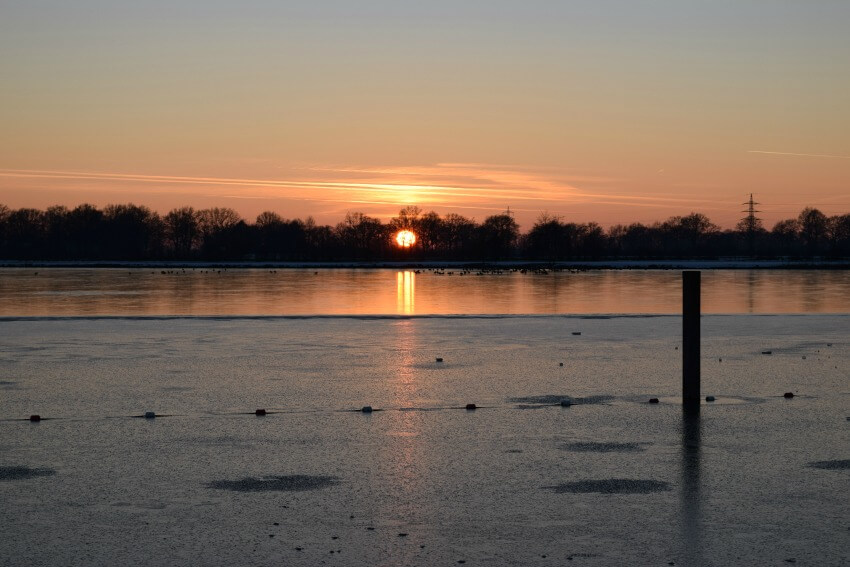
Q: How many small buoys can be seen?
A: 9